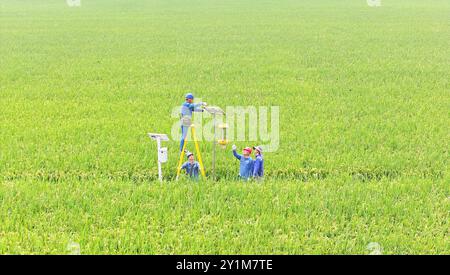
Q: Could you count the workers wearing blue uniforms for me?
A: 4